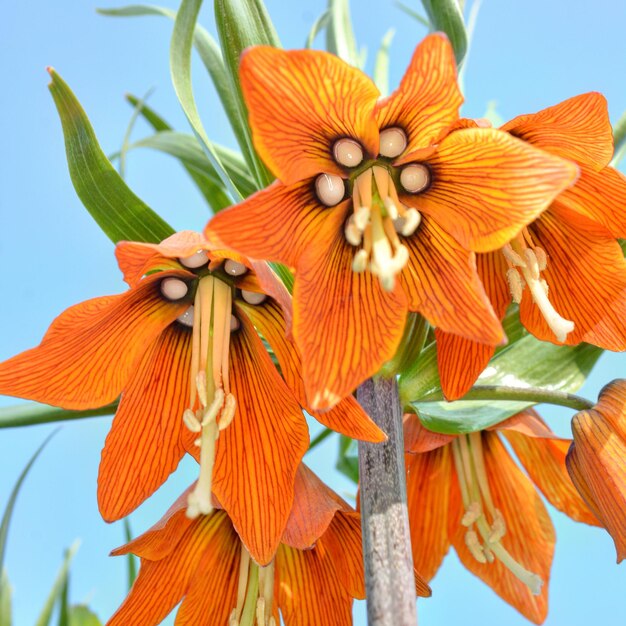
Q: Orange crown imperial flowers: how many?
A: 6